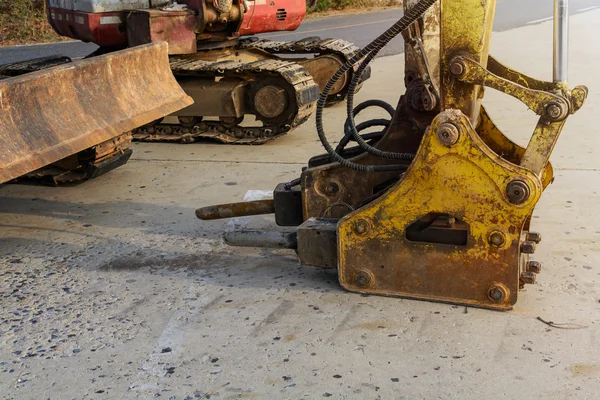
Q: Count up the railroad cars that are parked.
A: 0